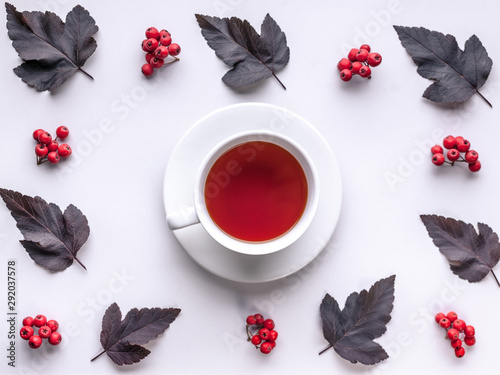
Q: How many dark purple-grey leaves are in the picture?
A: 7